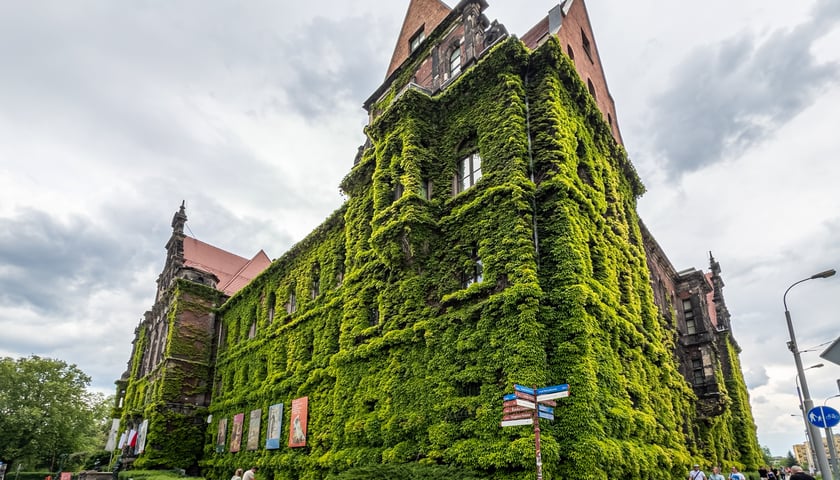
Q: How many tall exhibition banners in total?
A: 5